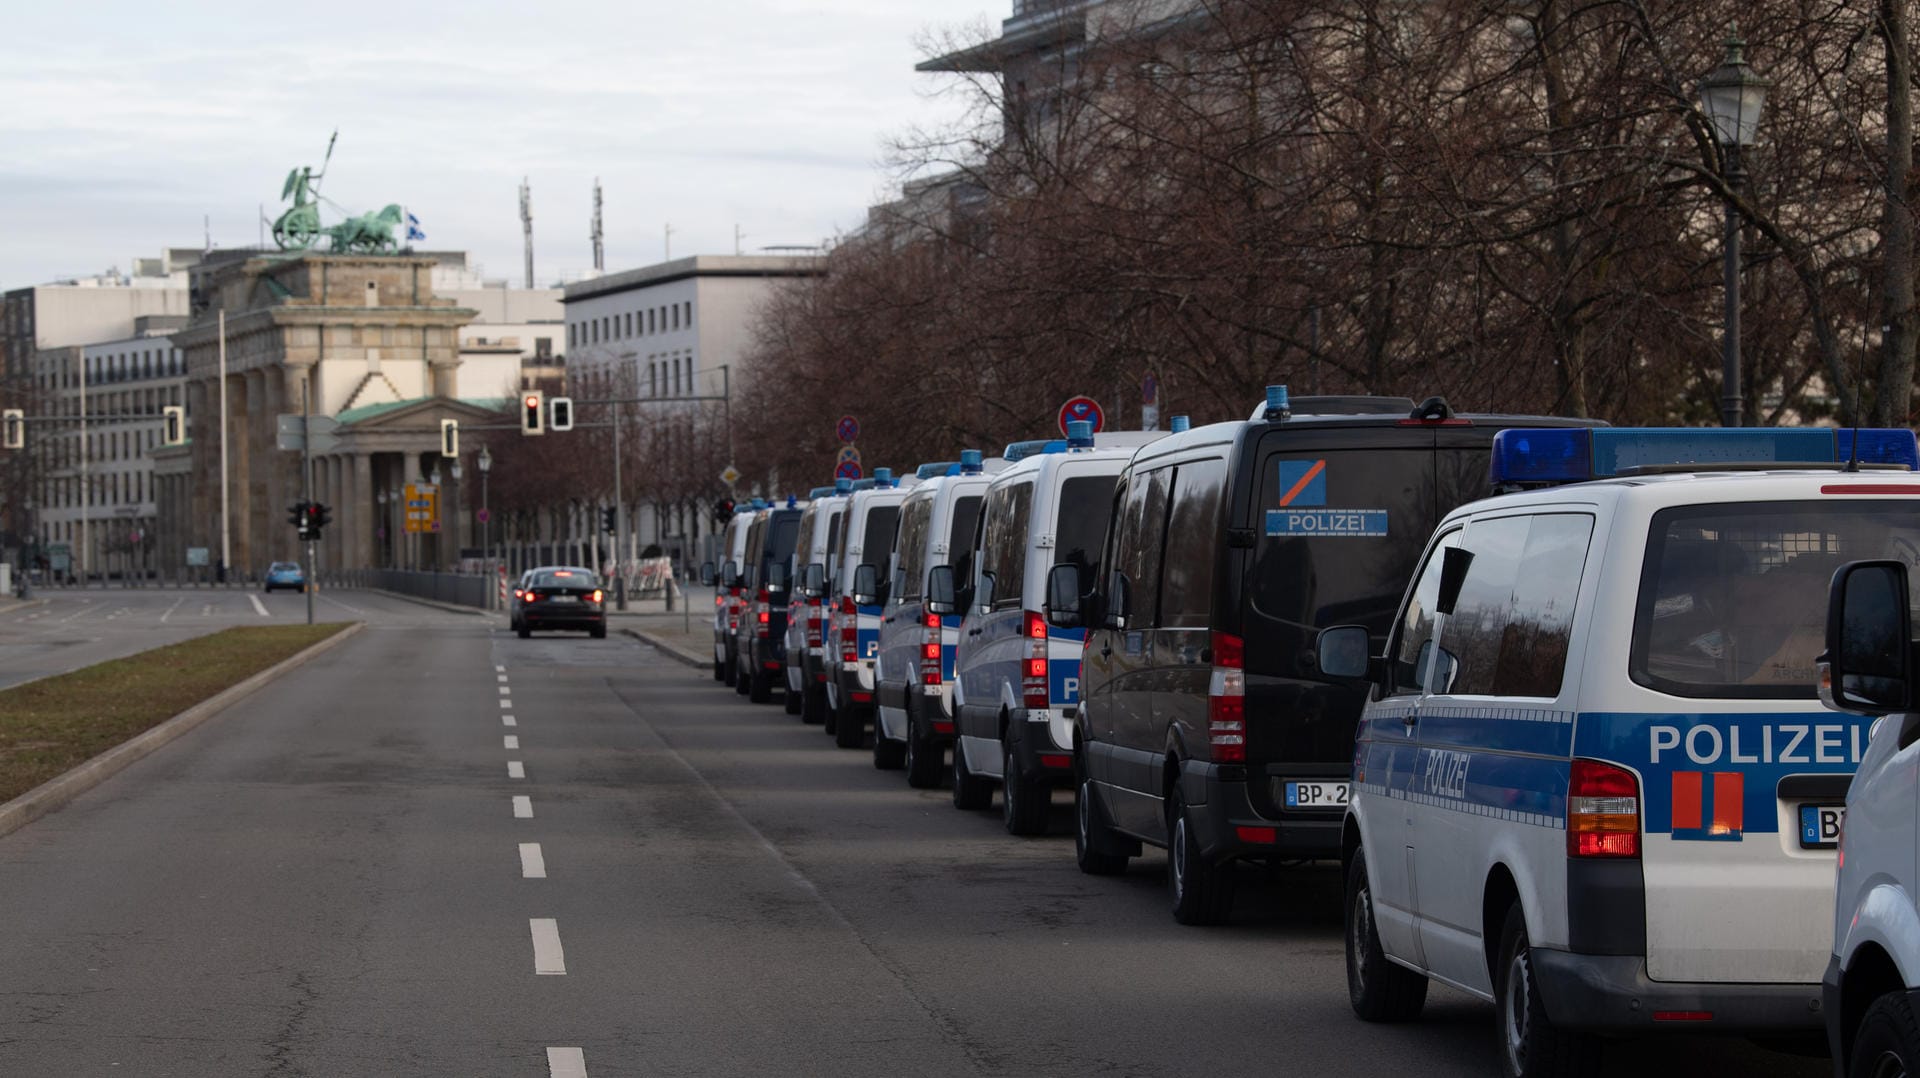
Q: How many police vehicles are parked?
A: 9